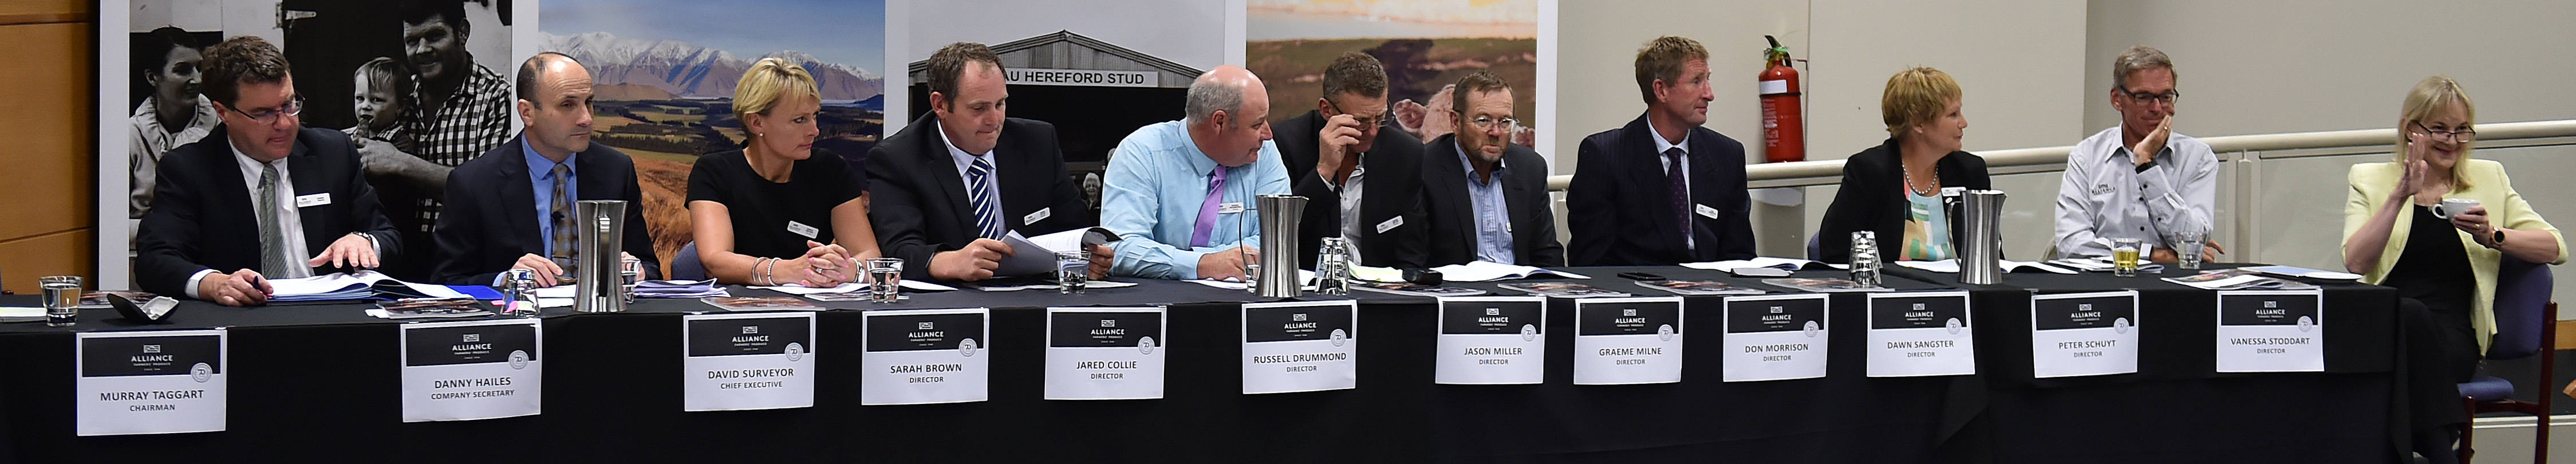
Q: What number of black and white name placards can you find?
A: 12